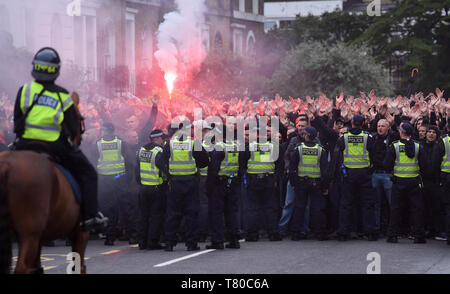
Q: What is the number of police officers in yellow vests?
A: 11